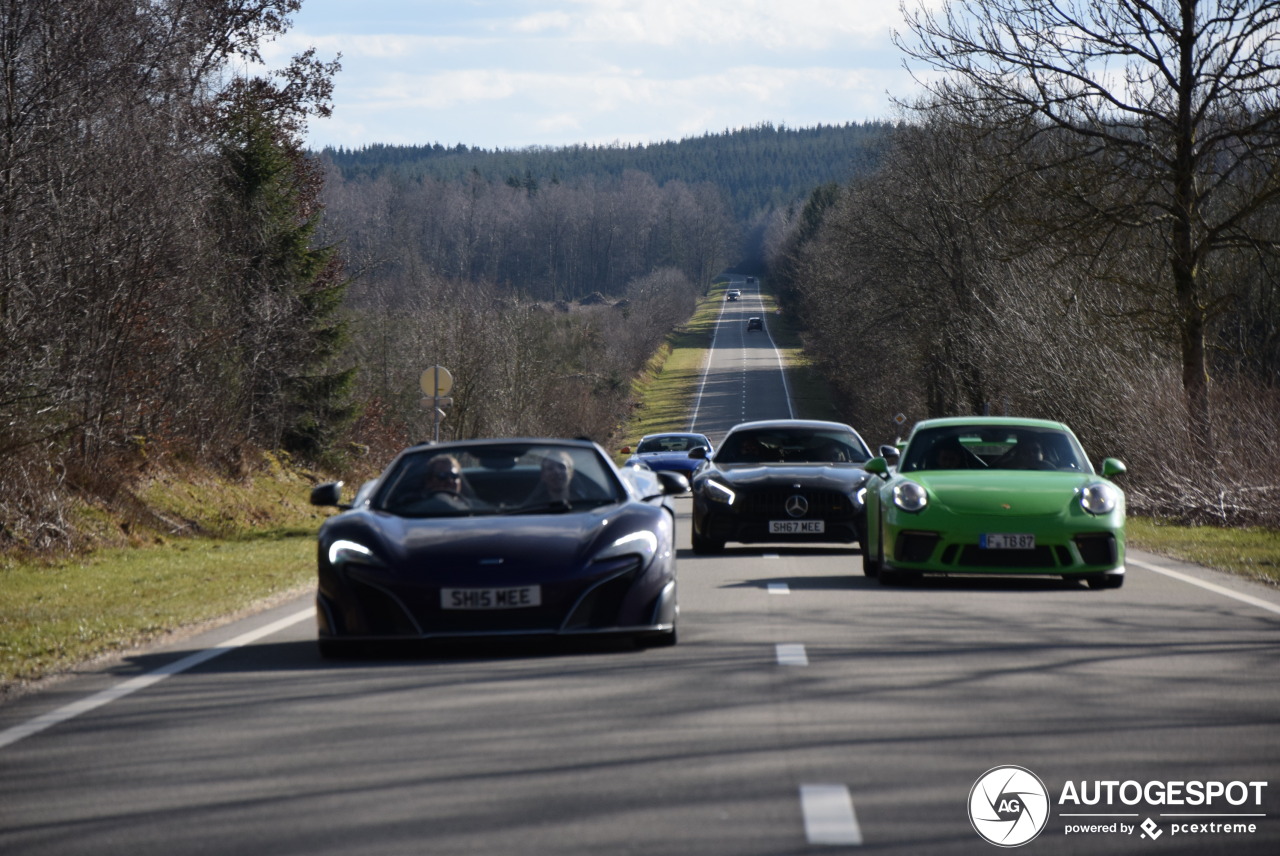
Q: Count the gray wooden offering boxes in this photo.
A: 0